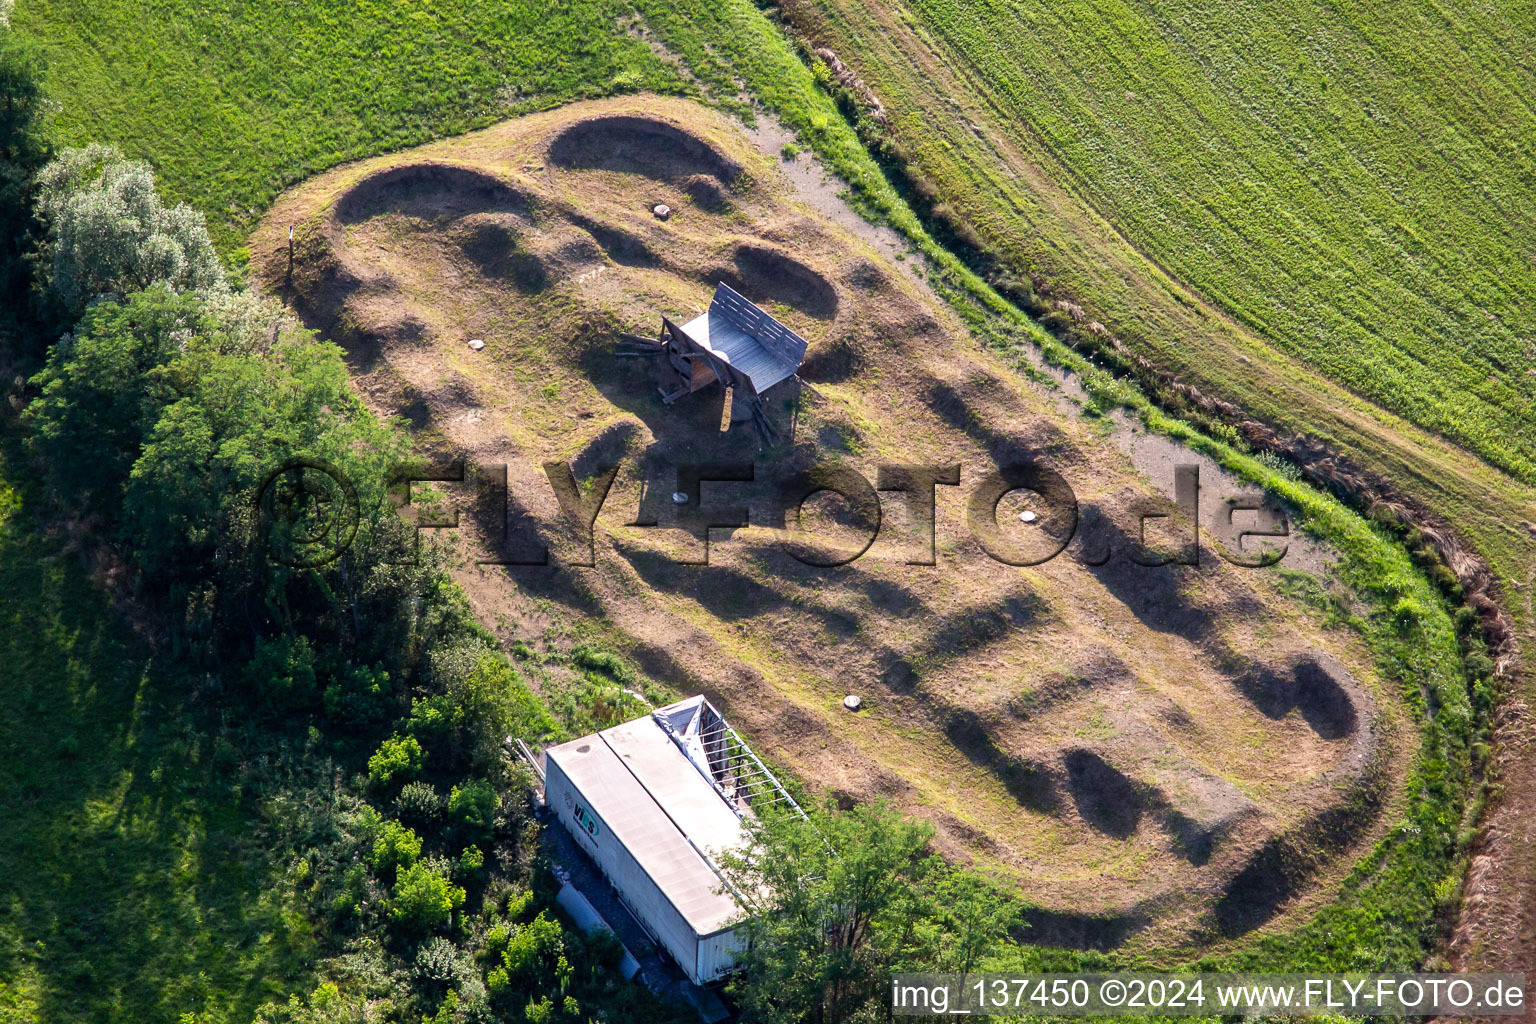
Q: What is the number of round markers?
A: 5